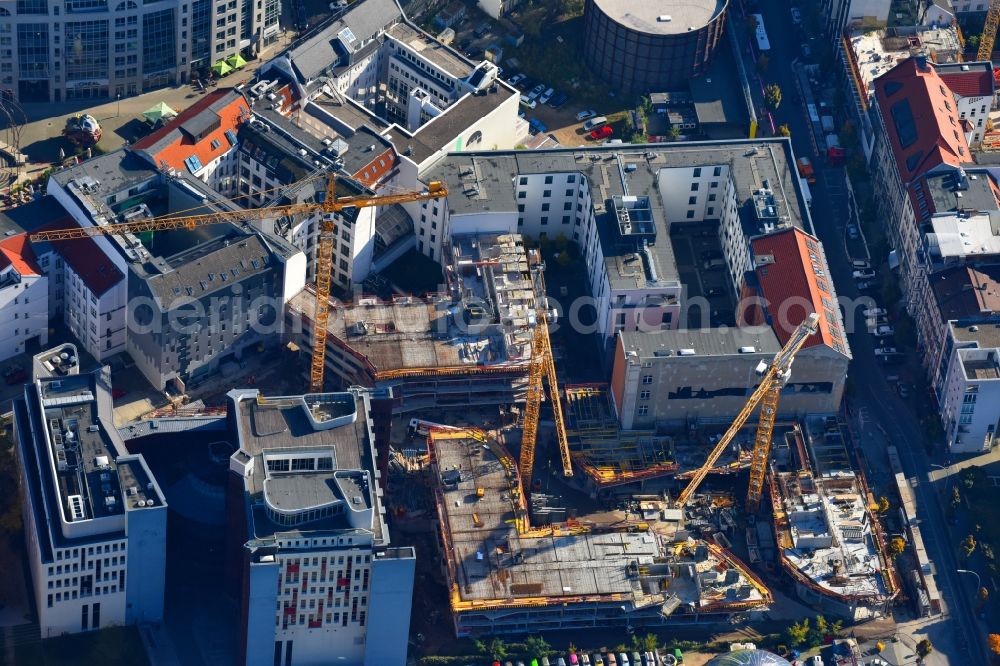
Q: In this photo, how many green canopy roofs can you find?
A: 3